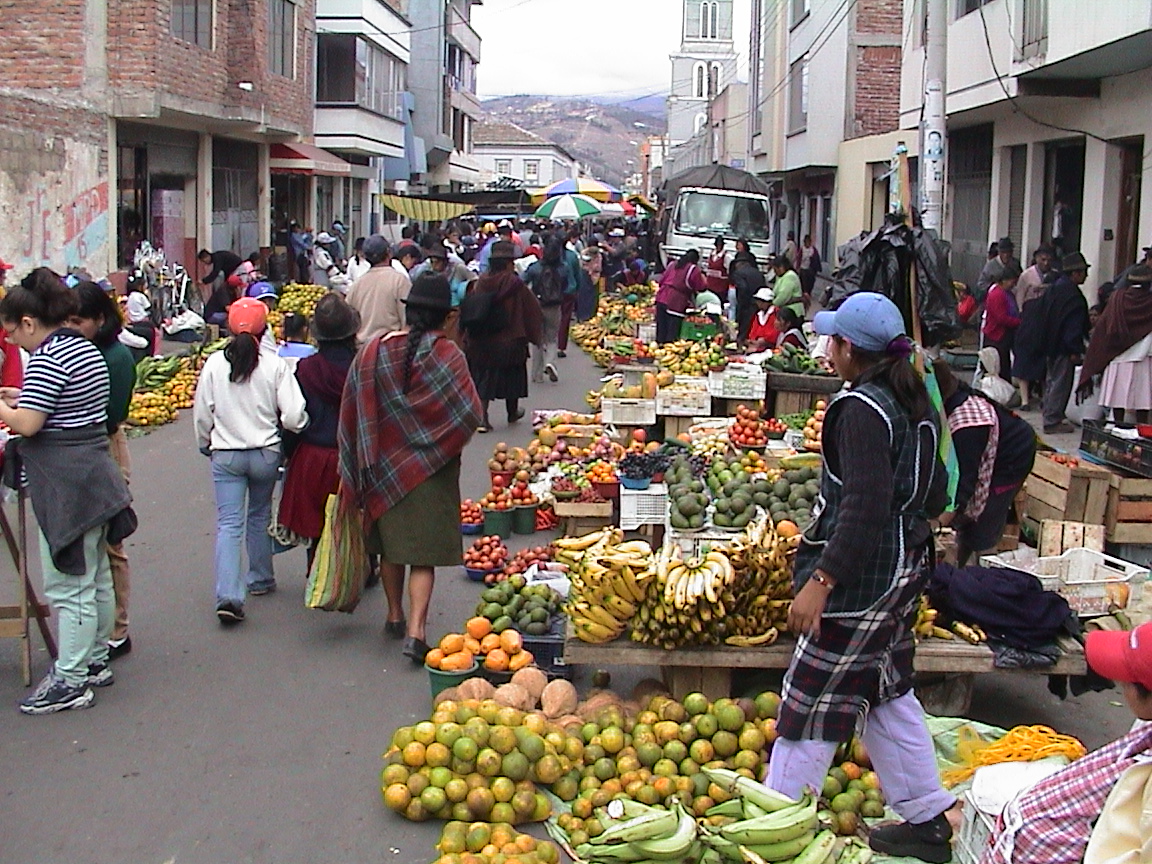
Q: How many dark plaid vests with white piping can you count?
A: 1